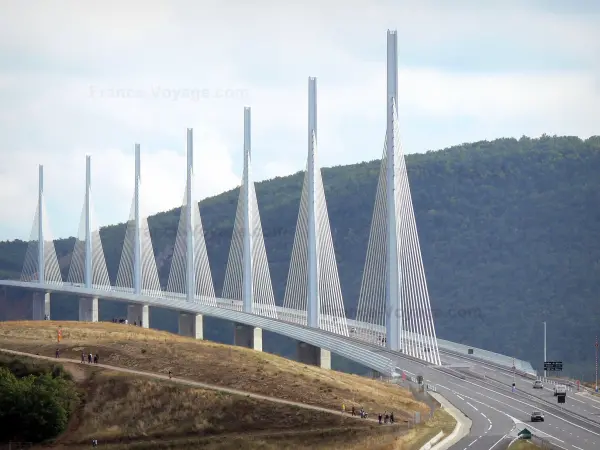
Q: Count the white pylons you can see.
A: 7